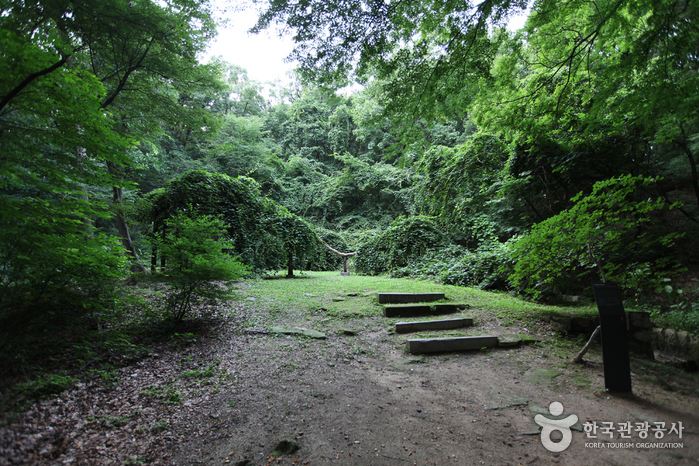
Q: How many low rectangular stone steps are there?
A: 4